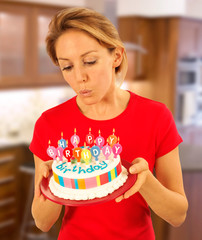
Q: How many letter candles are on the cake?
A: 13